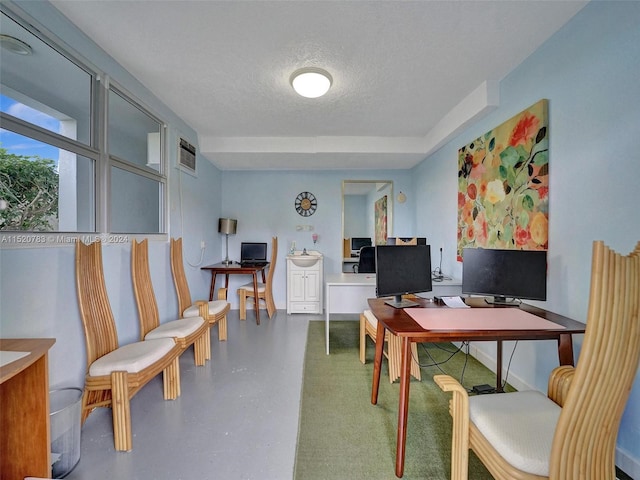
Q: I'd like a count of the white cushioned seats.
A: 6